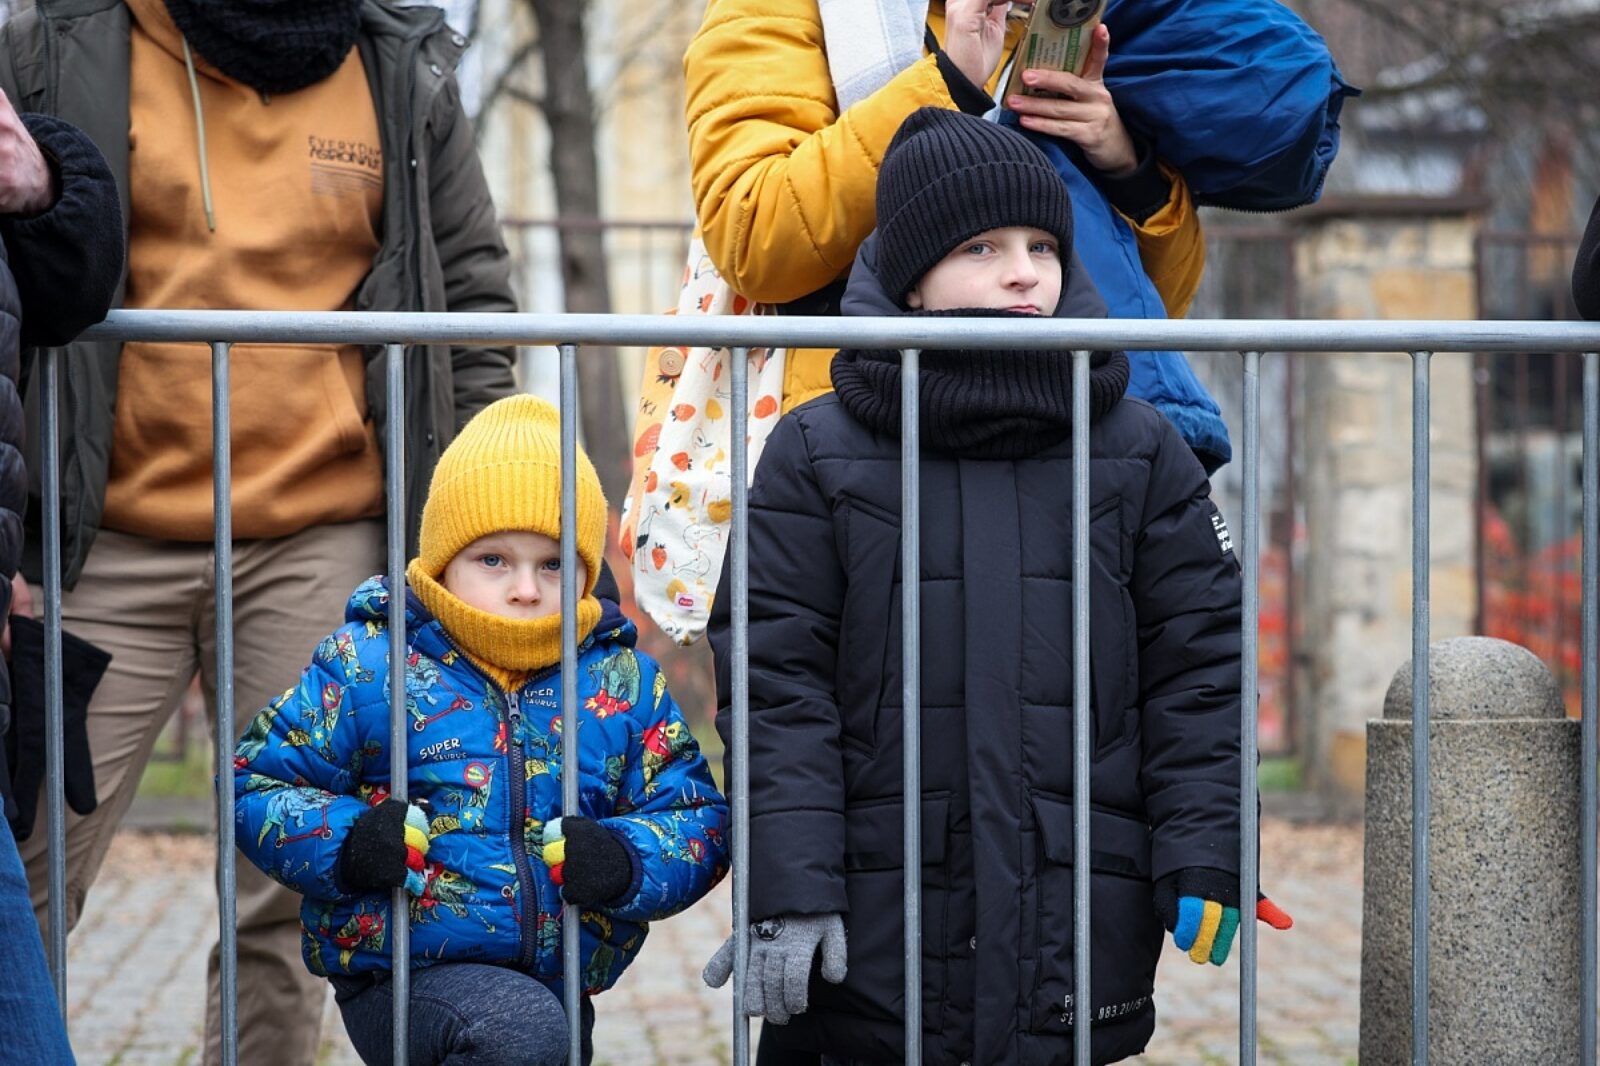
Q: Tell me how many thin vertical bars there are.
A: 10